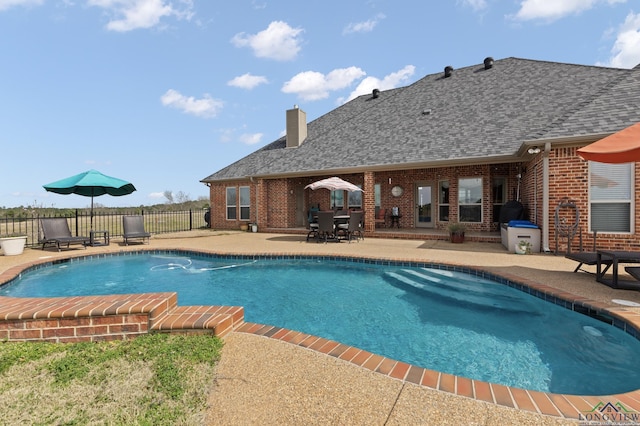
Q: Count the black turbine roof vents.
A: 3